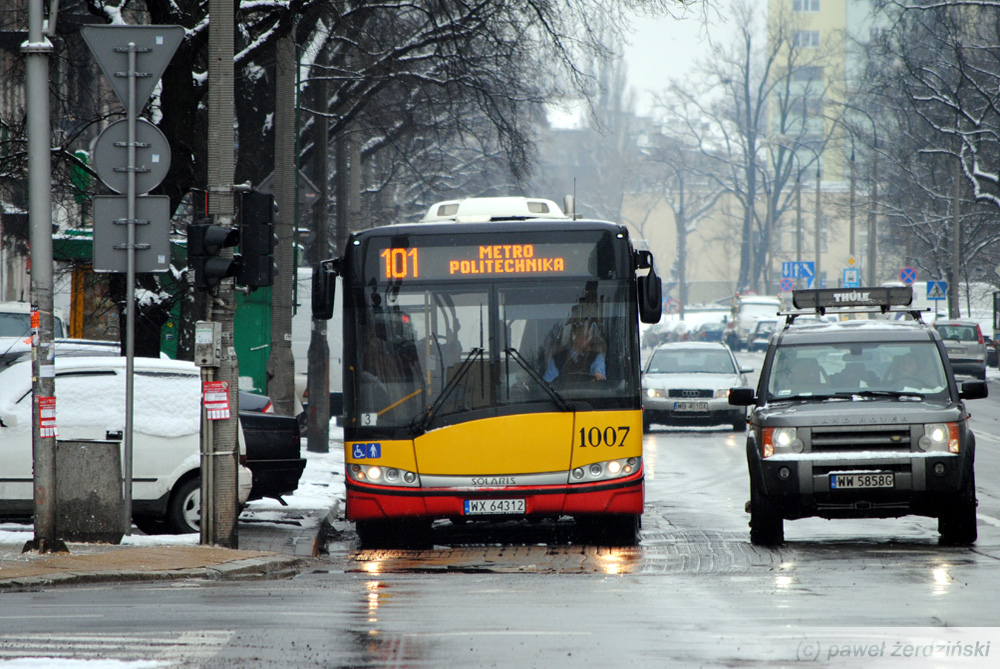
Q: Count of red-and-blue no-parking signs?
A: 2